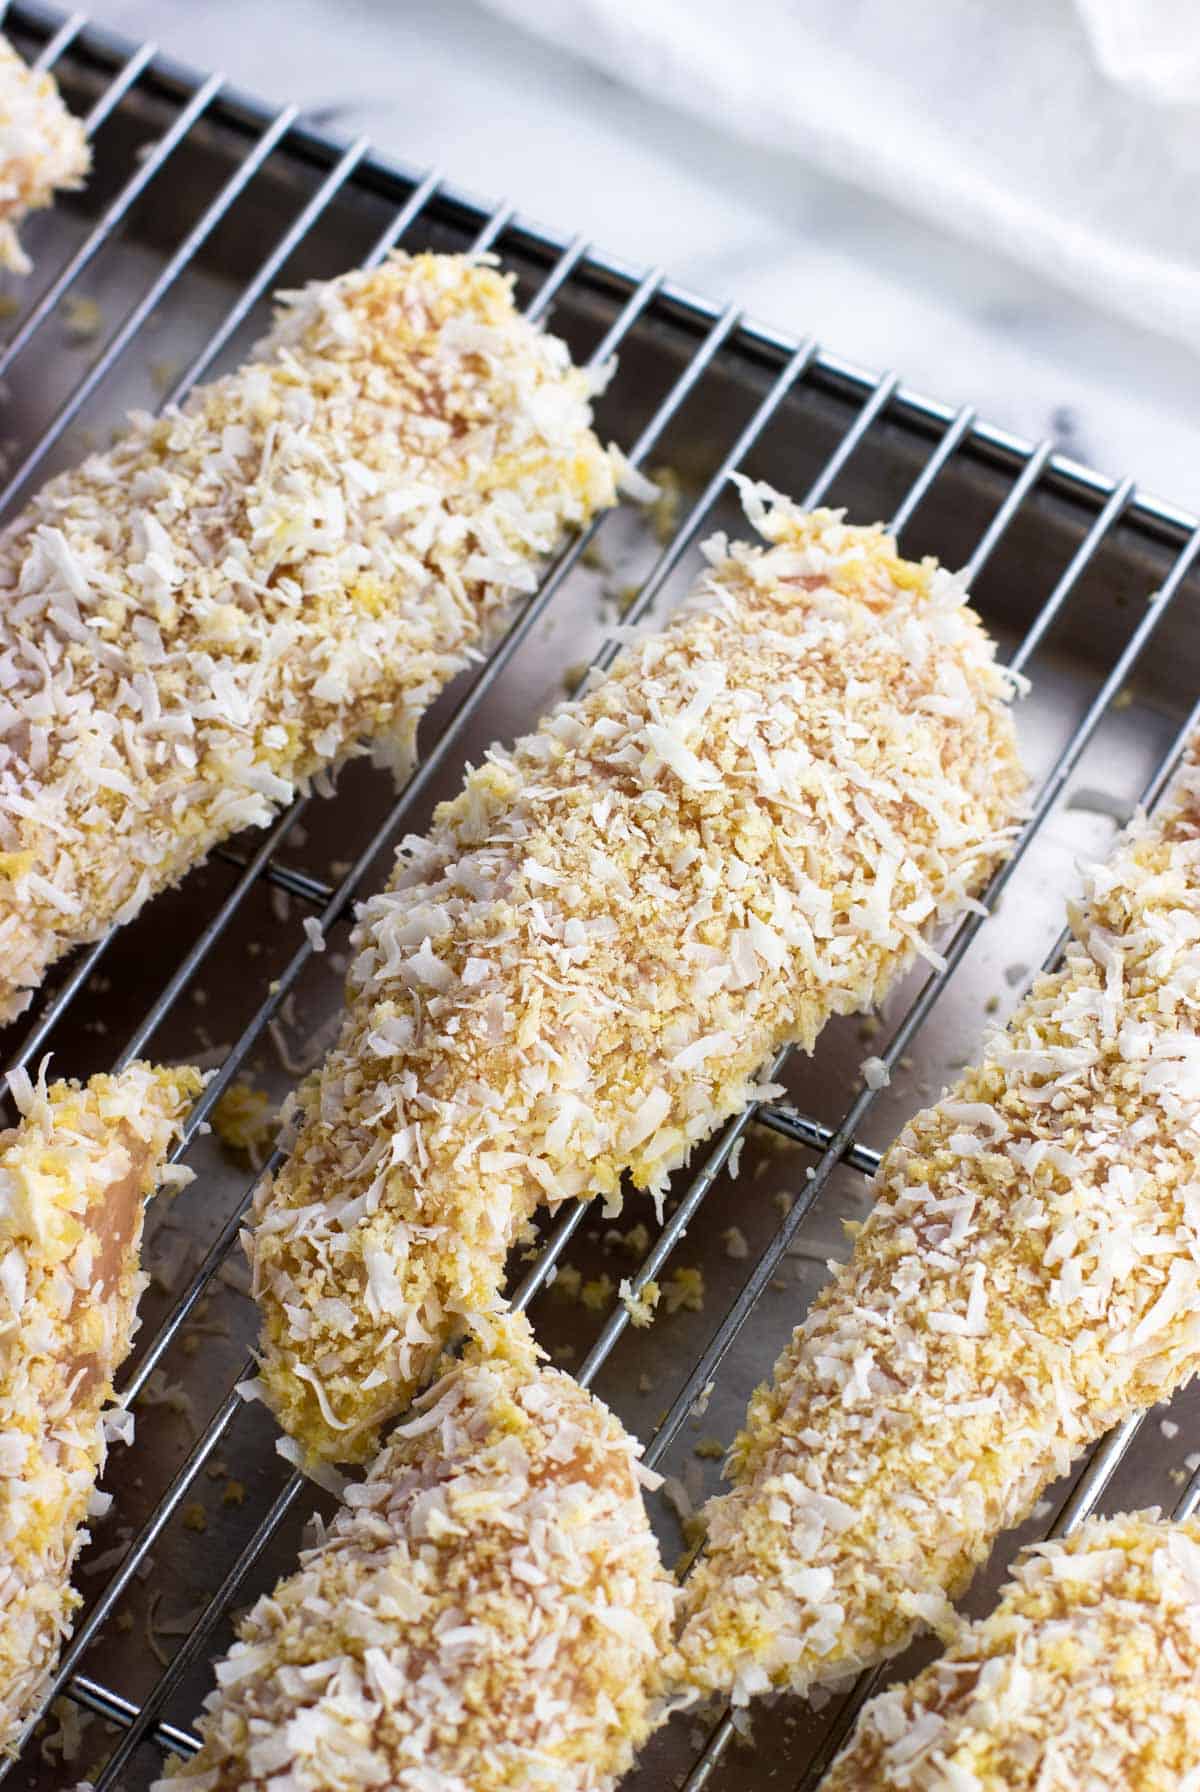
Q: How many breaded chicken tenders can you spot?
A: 7